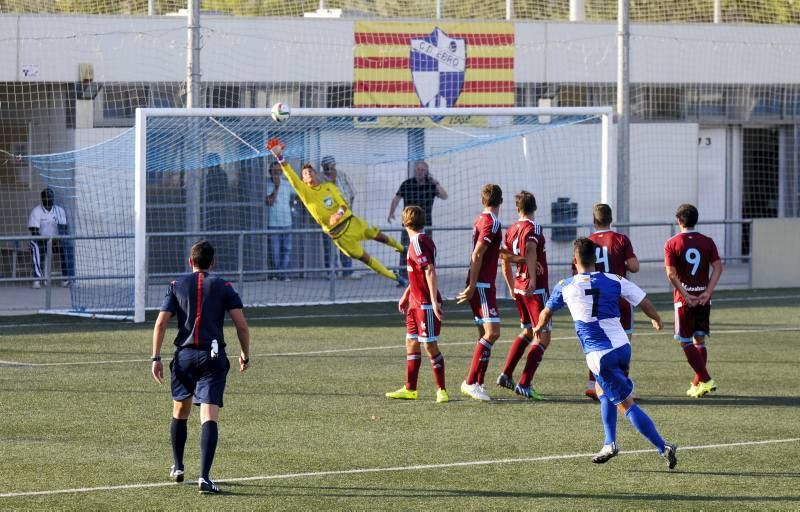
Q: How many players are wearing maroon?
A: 5